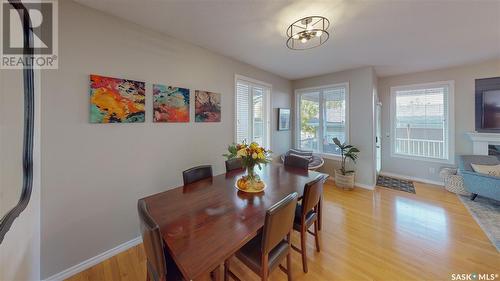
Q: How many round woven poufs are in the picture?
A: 1